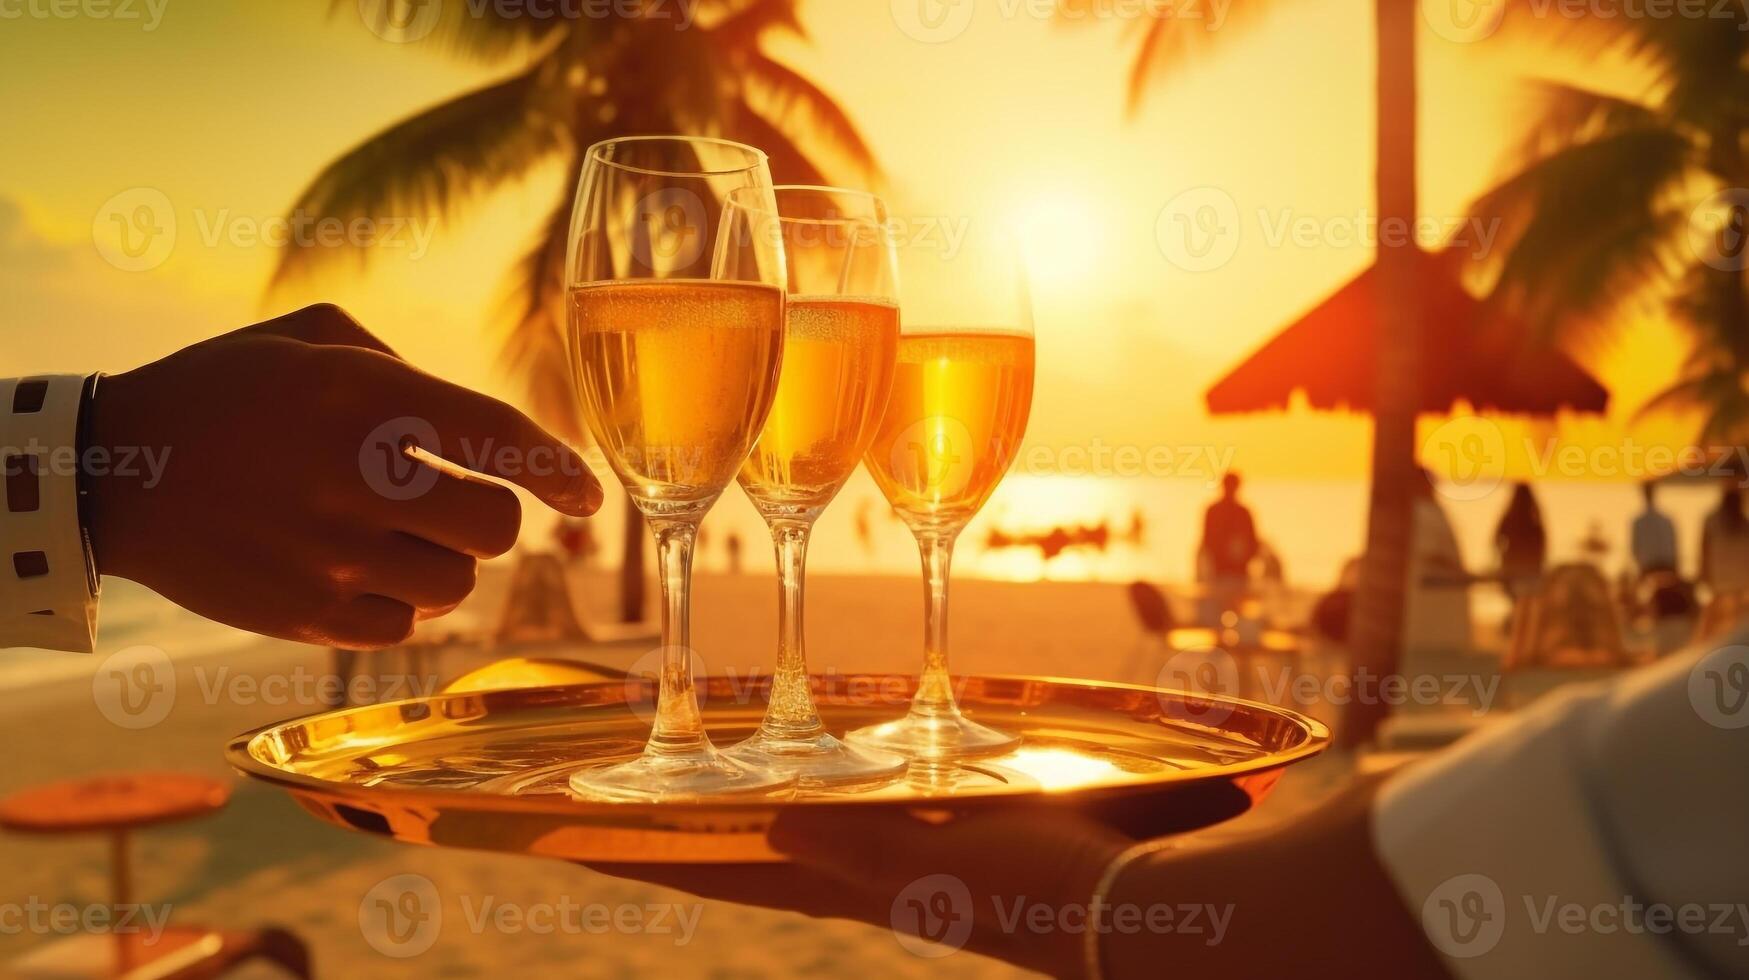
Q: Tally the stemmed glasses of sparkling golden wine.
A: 3